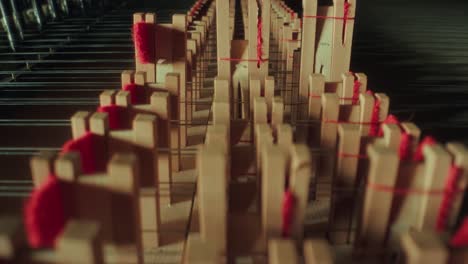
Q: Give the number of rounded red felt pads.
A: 5